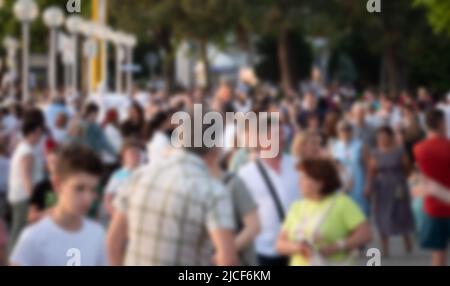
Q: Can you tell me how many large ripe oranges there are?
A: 0